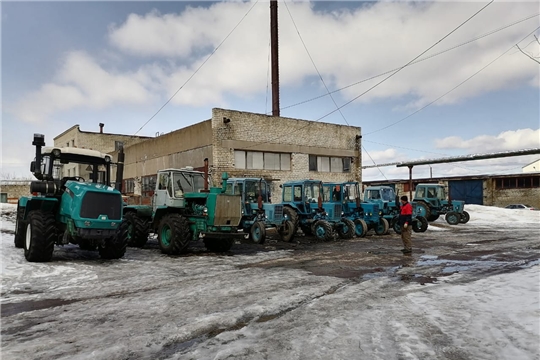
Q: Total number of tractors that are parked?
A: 7